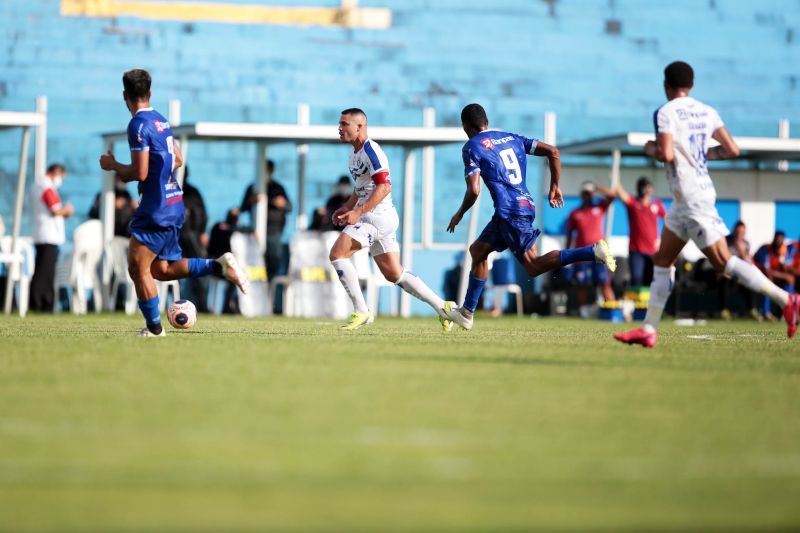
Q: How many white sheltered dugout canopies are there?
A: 3